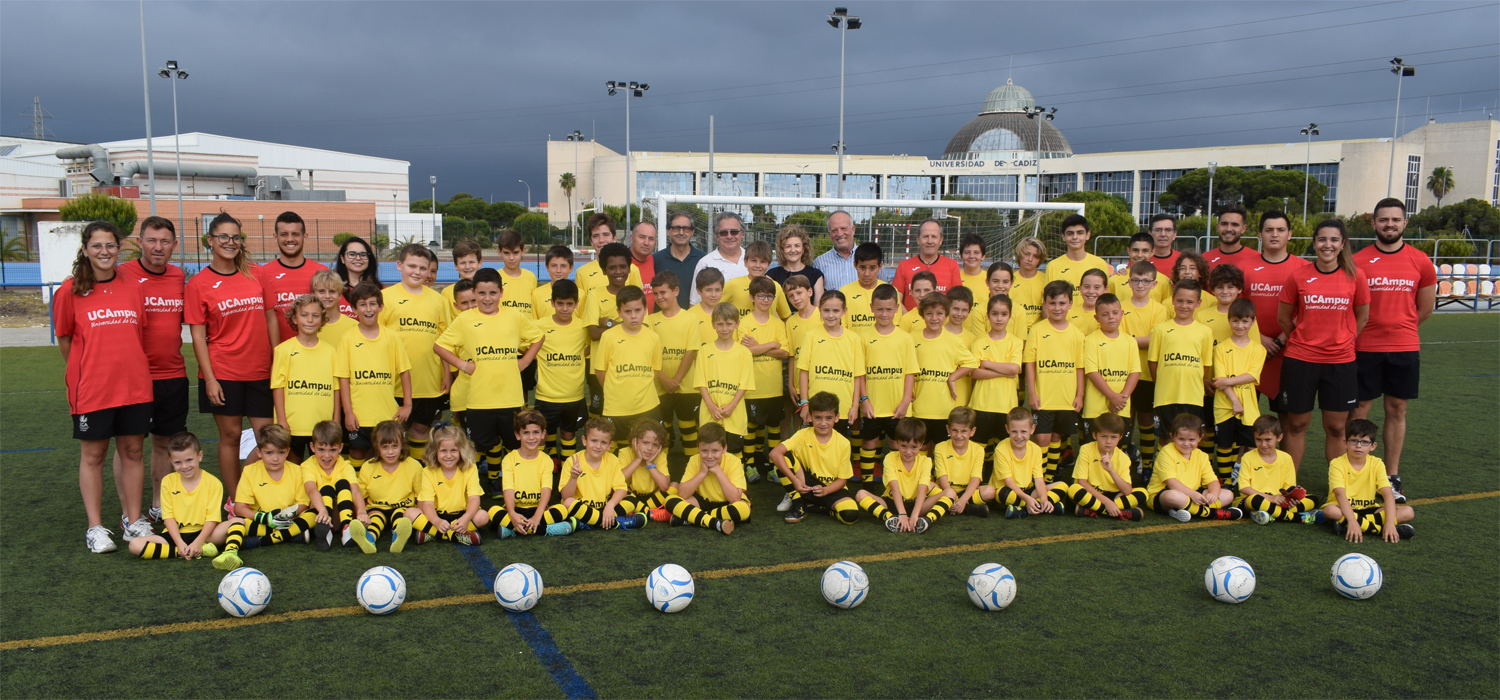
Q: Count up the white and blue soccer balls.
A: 8